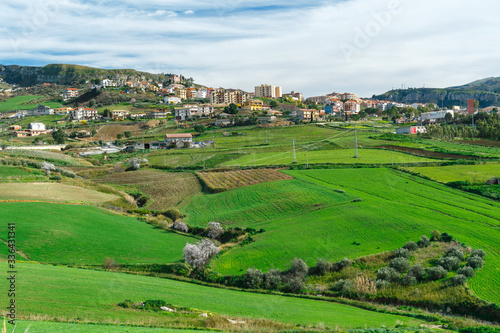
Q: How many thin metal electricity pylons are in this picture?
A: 2